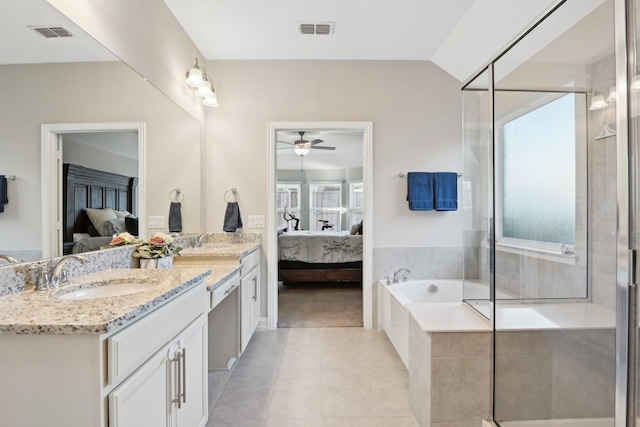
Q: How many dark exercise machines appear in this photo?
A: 2